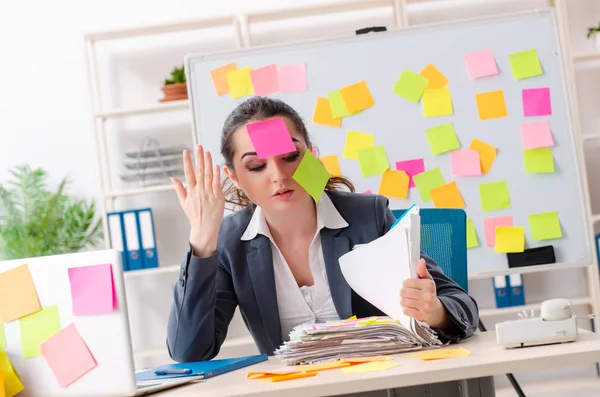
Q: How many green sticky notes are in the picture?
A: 13